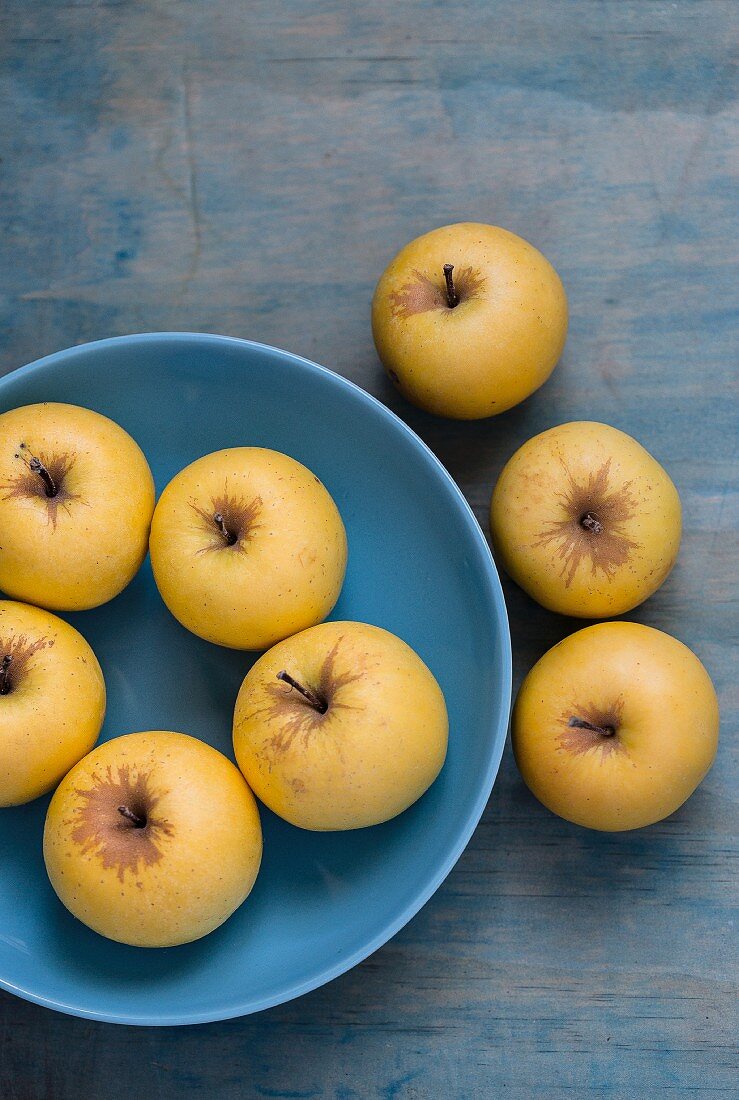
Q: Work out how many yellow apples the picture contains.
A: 8